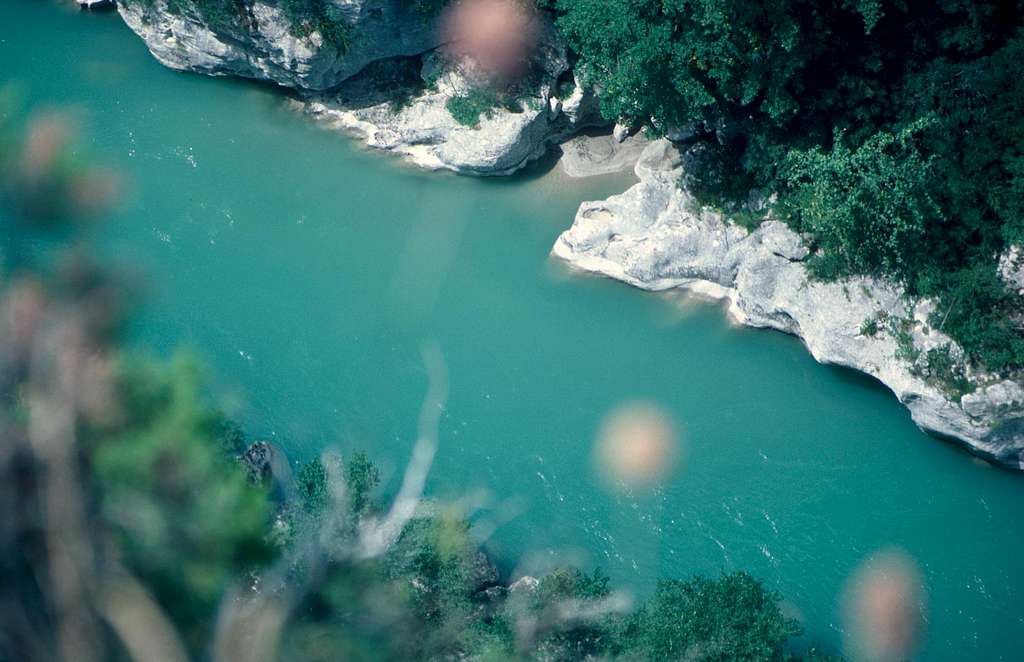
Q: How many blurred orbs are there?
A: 3